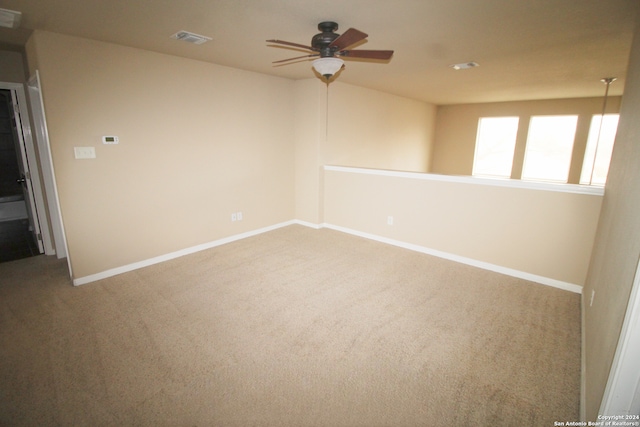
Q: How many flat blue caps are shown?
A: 0